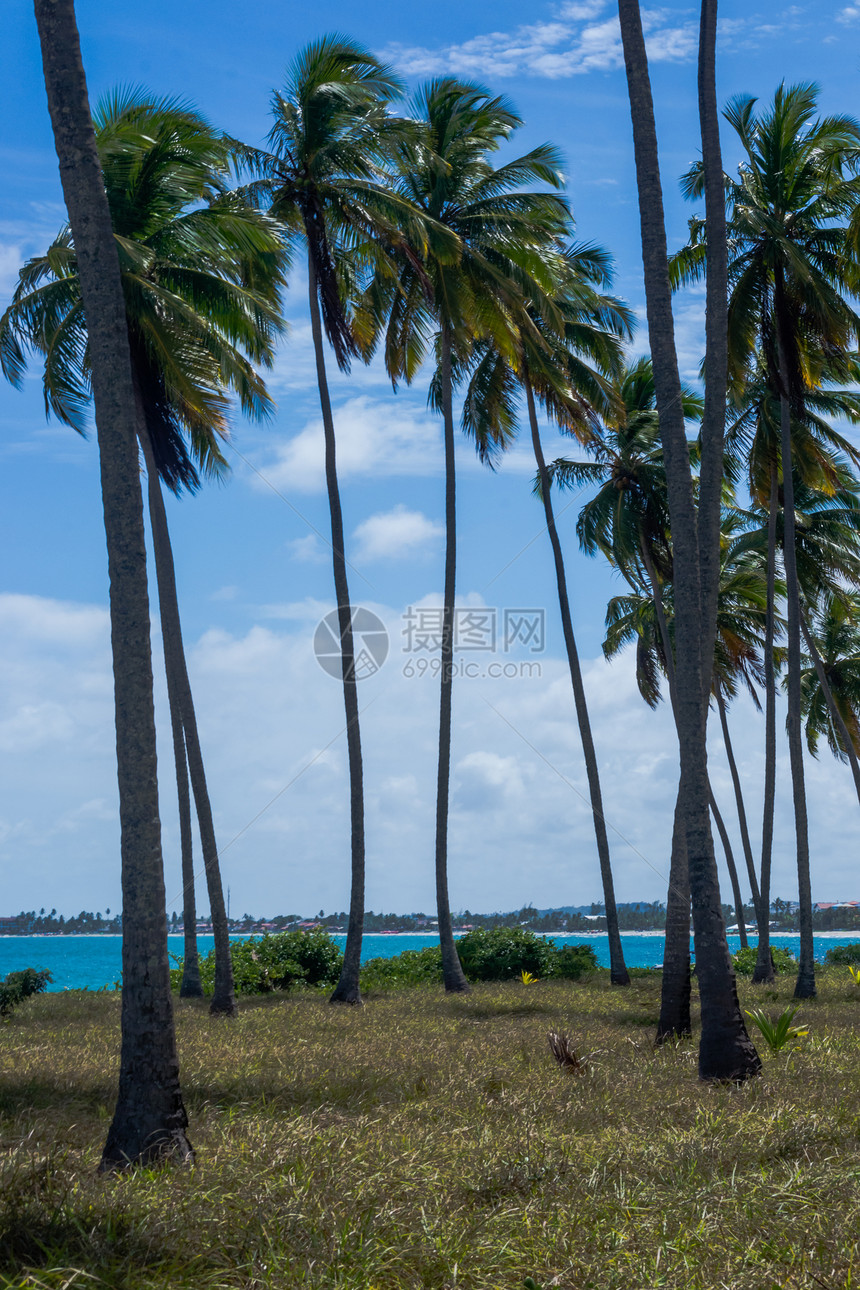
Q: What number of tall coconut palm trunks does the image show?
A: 13